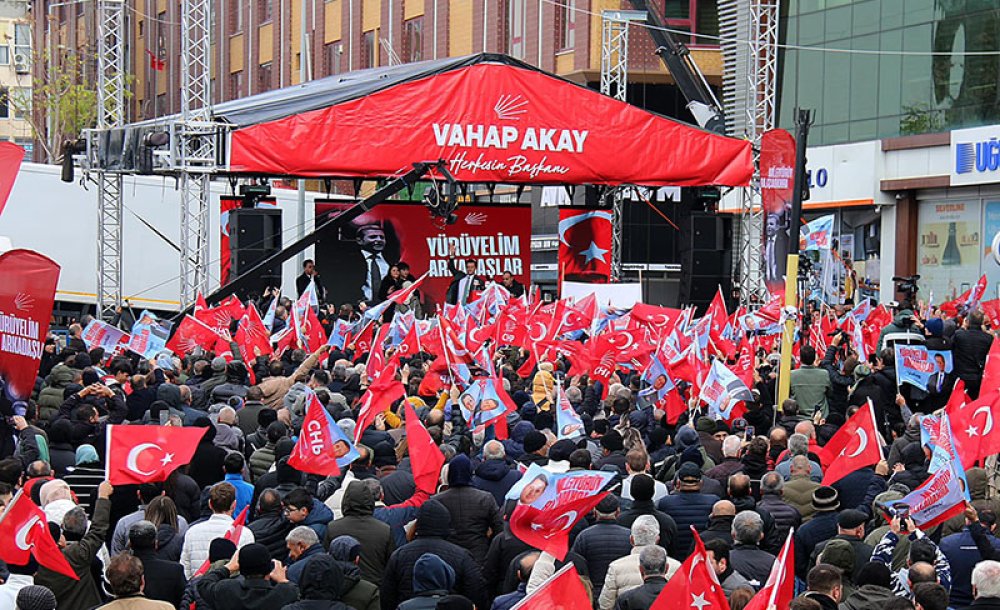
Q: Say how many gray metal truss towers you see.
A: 4